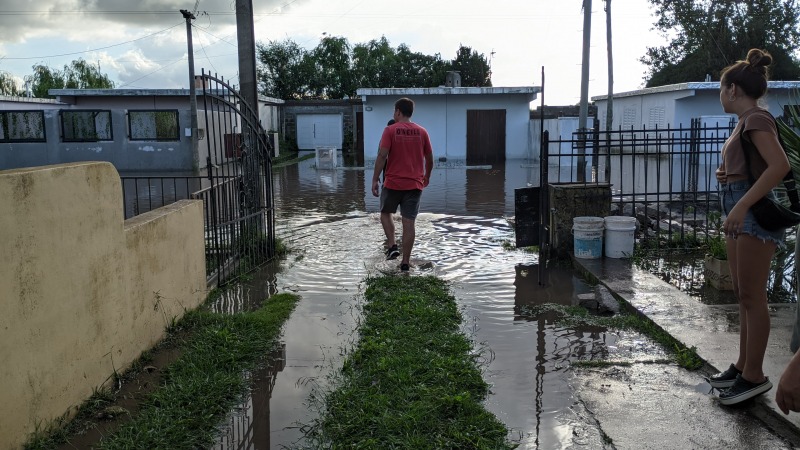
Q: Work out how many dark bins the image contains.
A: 0